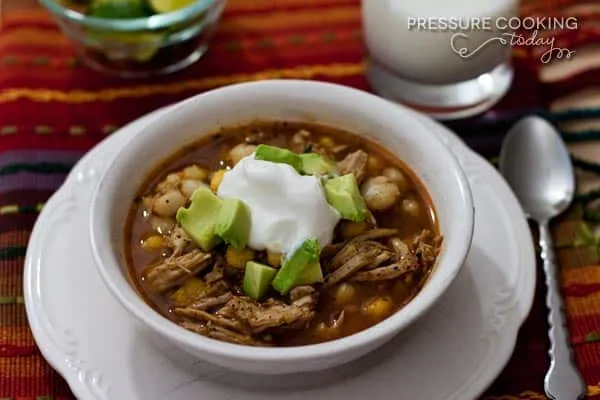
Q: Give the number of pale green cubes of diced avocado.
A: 7